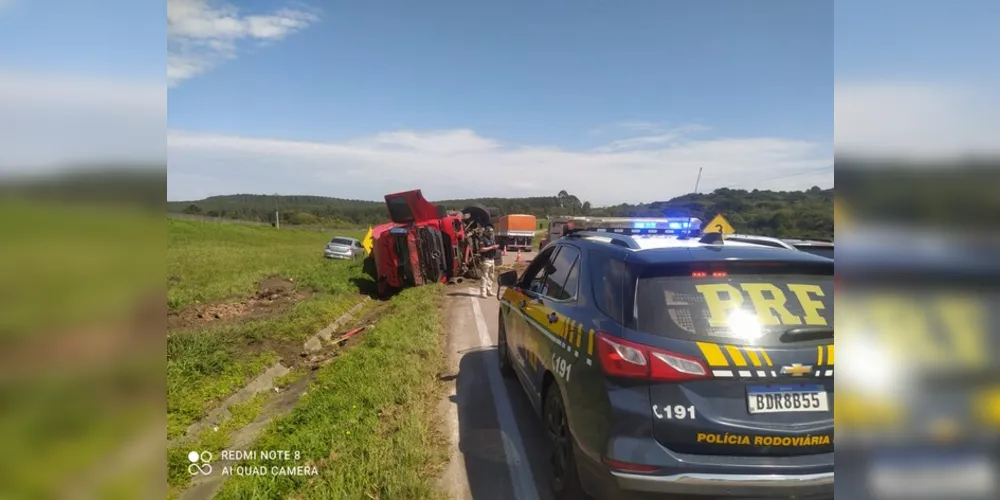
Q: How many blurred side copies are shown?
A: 2